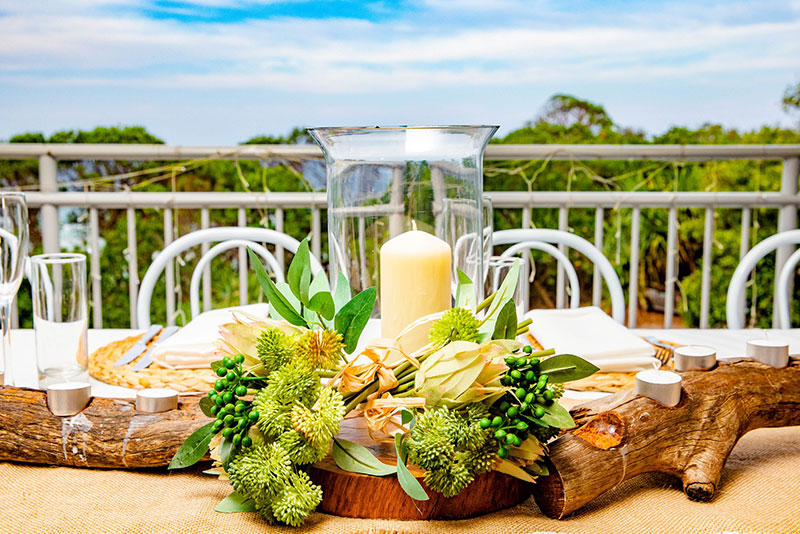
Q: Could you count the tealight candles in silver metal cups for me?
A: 5